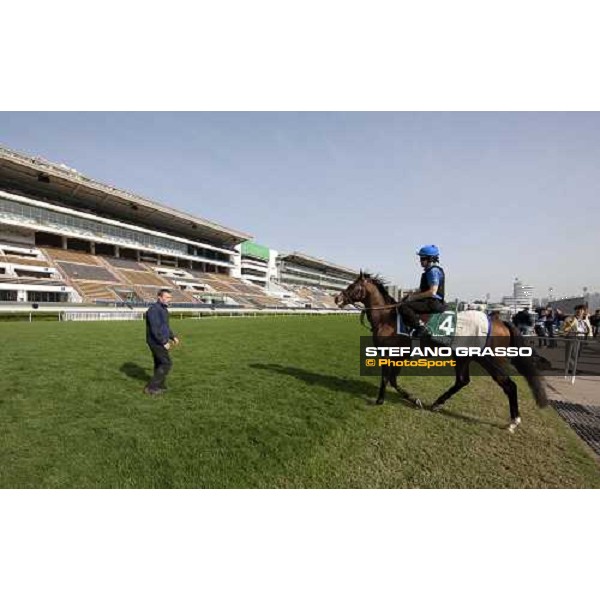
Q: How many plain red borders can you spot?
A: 0